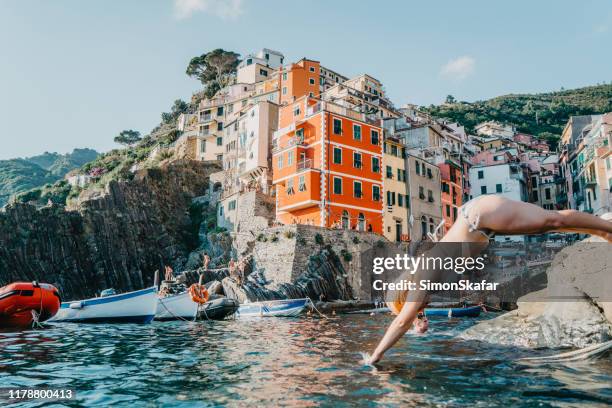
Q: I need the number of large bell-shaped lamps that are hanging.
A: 0